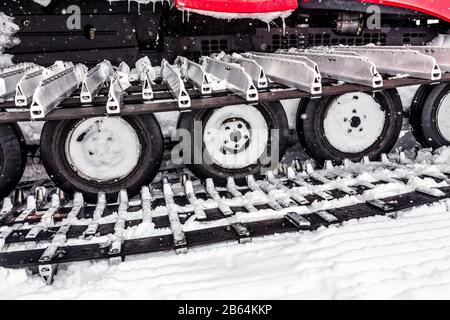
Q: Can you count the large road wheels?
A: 5